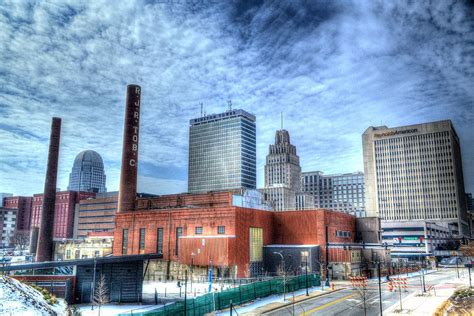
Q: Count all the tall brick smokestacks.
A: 2